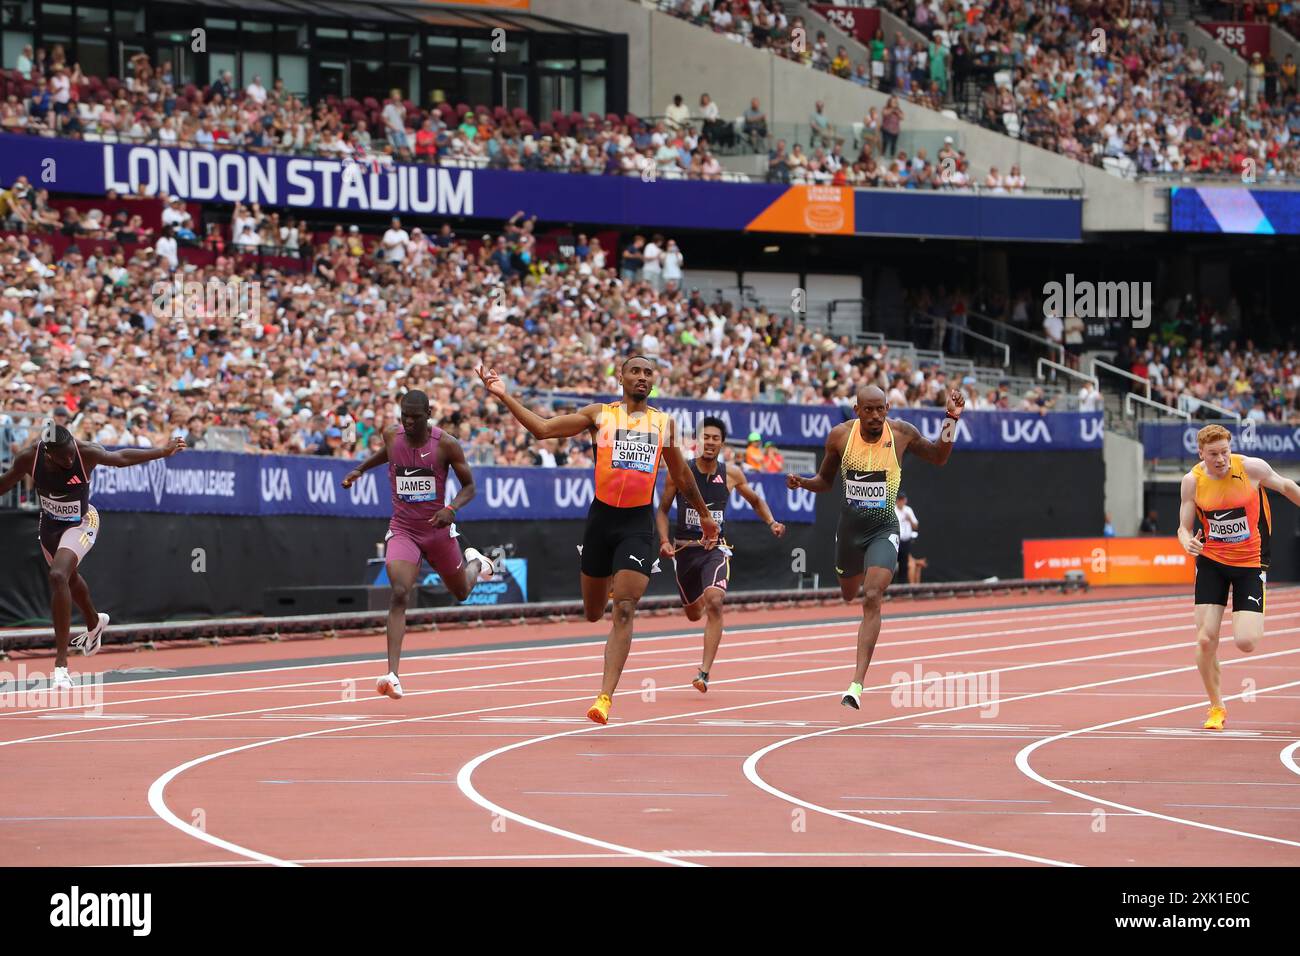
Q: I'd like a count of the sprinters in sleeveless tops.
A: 6